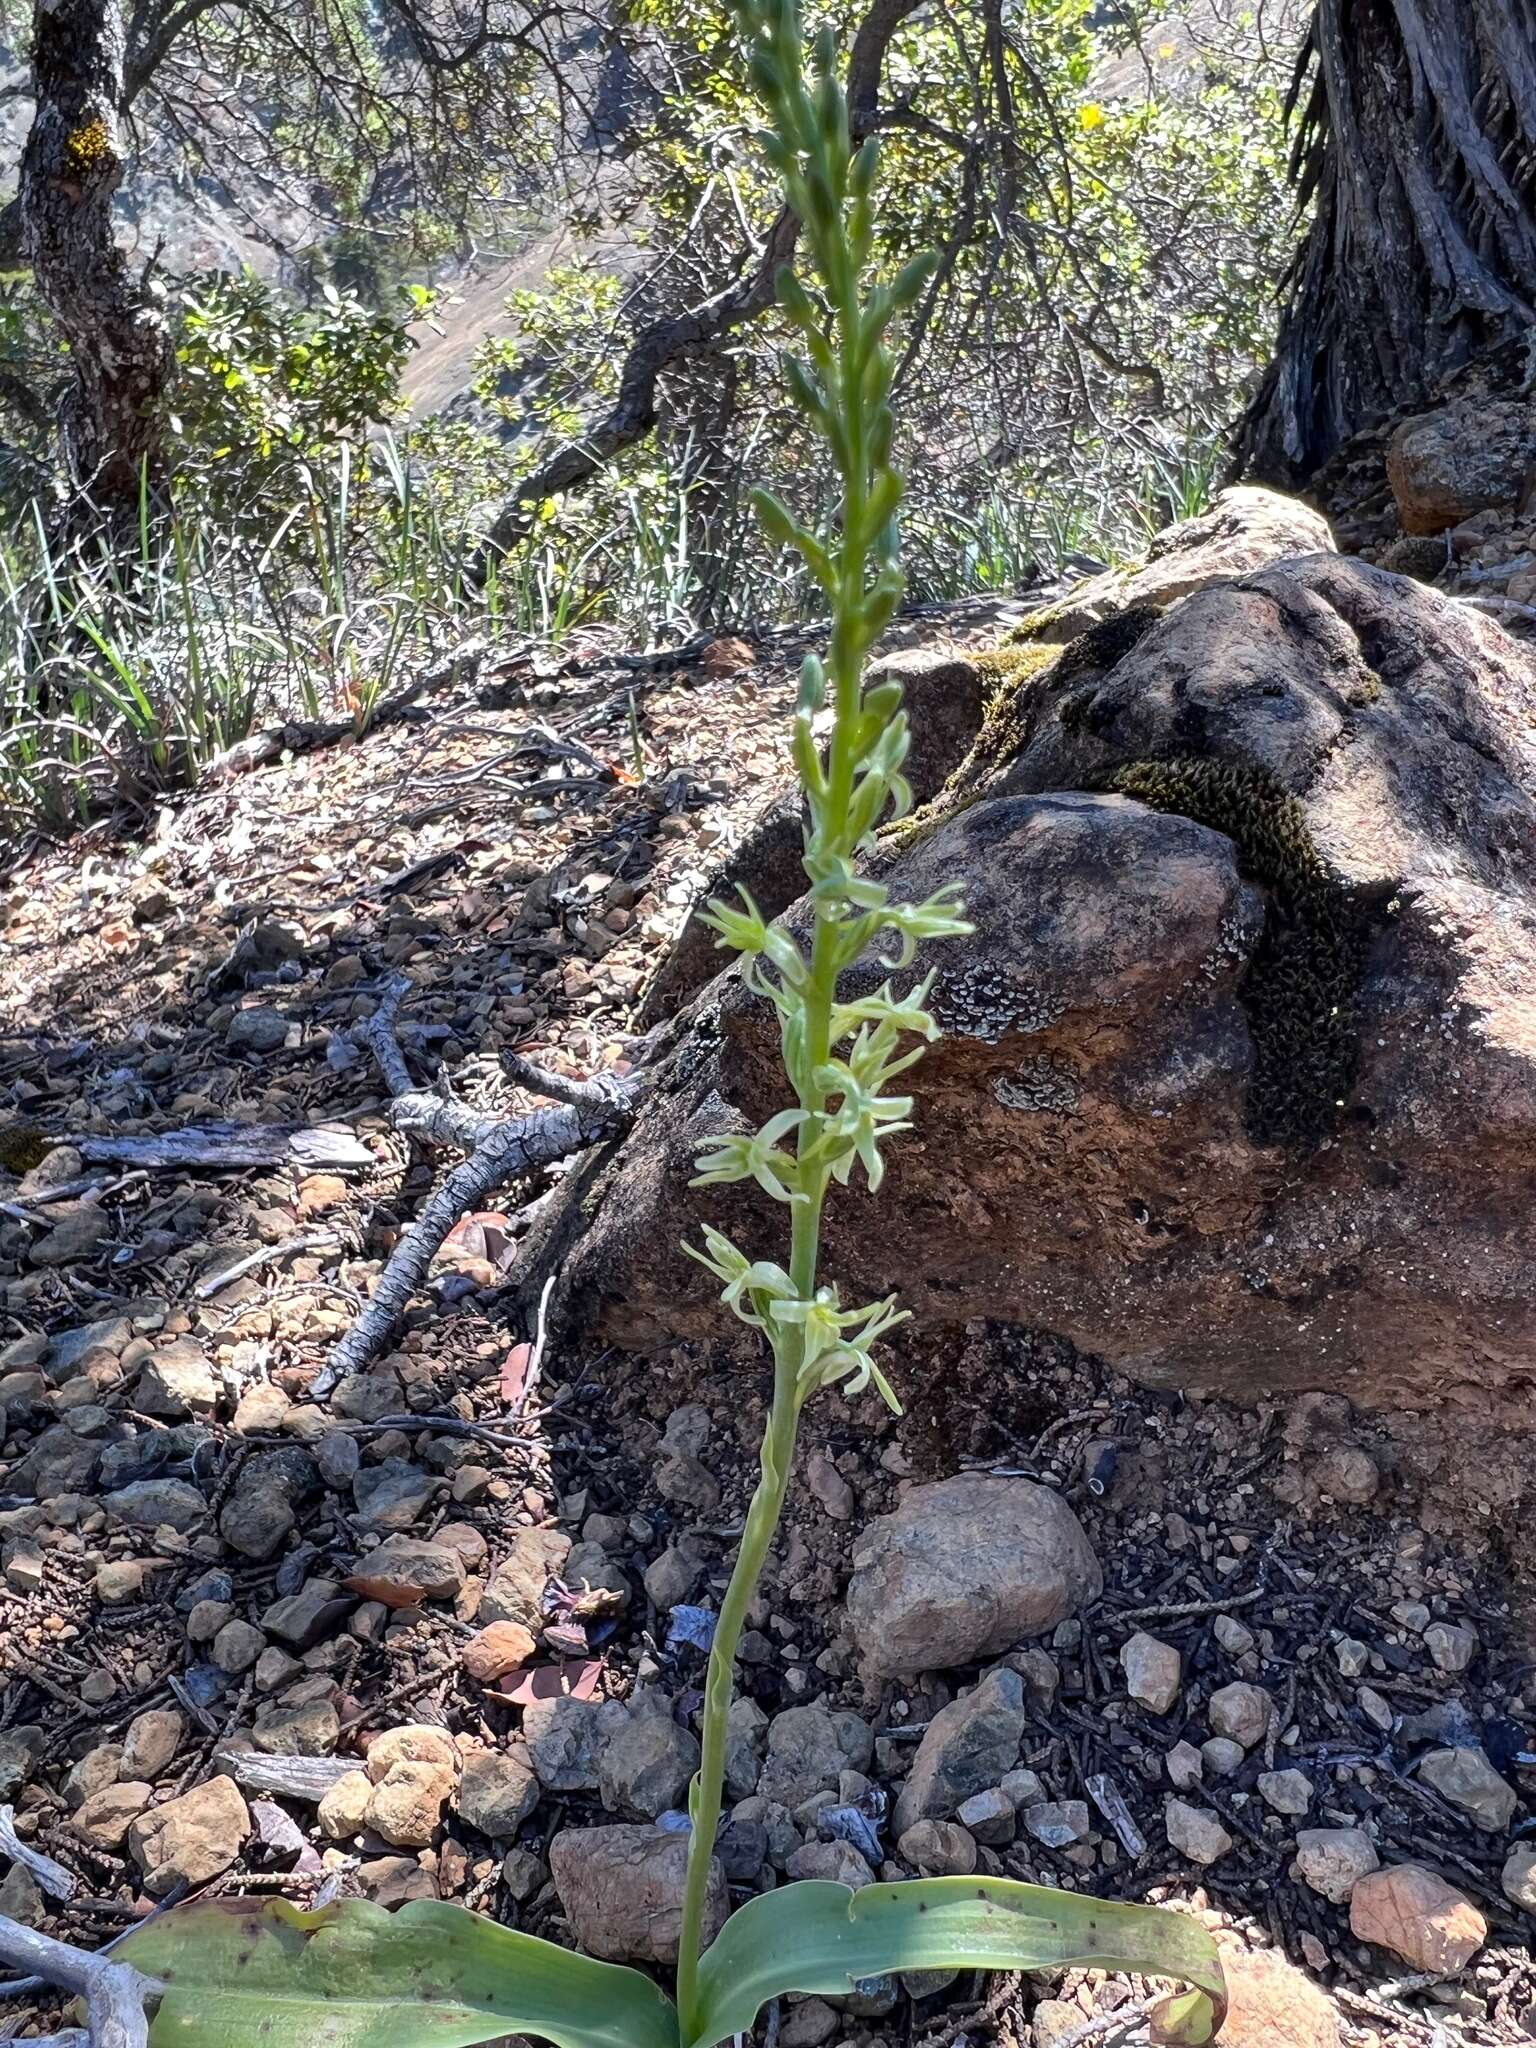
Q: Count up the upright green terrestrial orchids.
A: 1